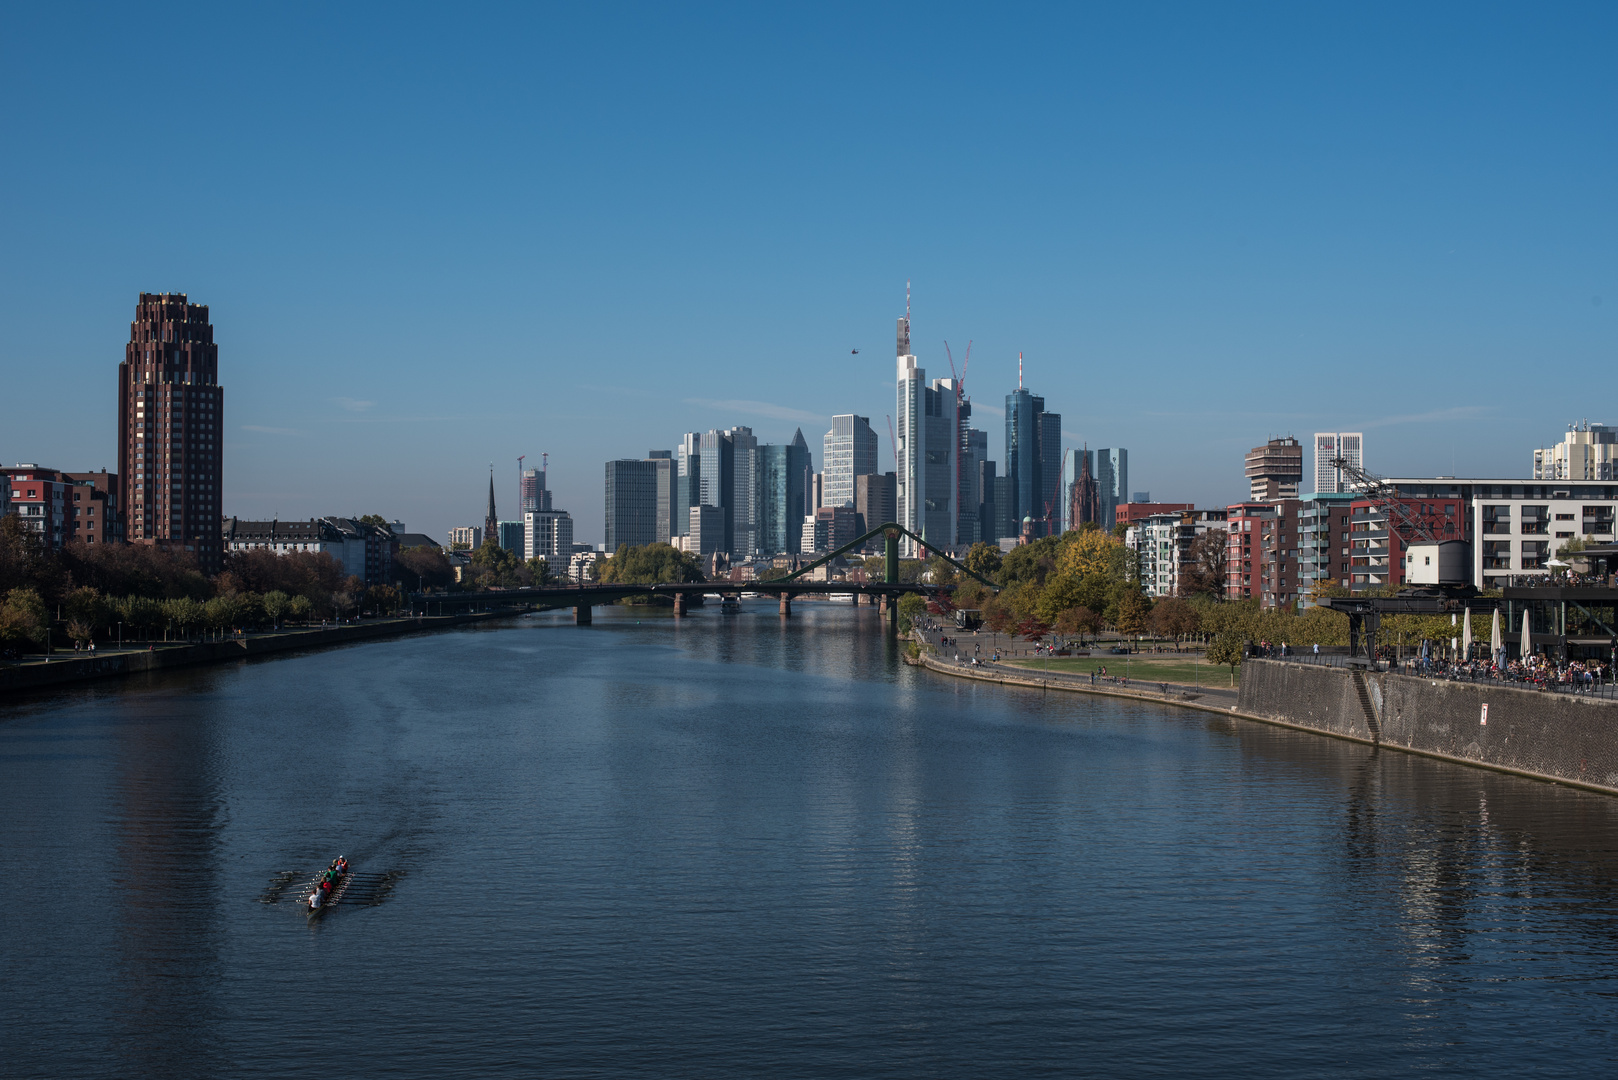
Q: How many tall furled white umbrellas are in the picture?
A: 3